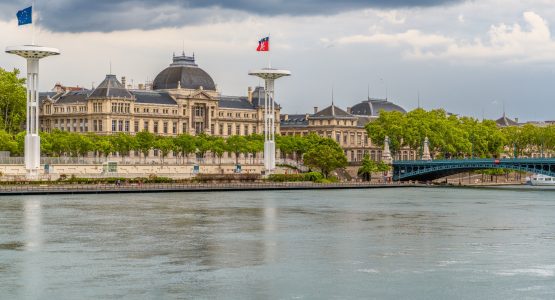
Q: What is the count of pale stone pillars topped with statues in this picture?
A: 2